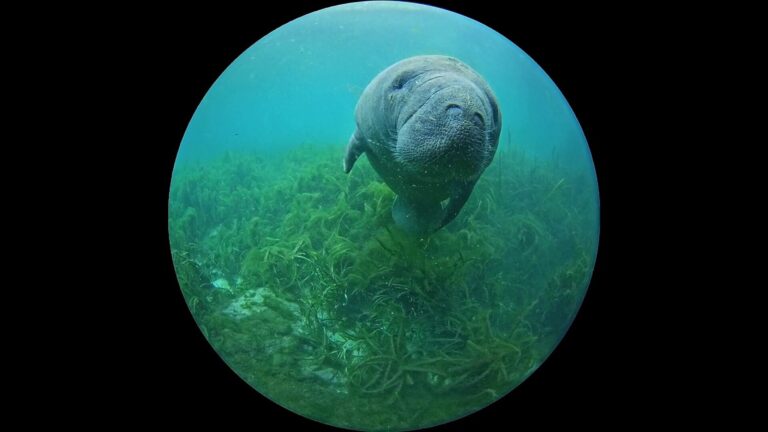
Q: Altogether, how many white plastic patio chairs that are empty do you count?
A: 0